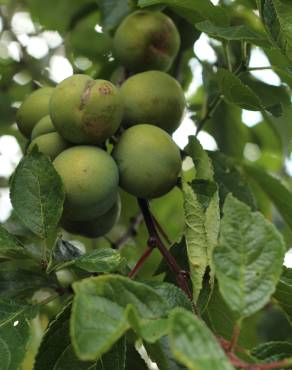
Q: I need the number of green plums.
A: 9